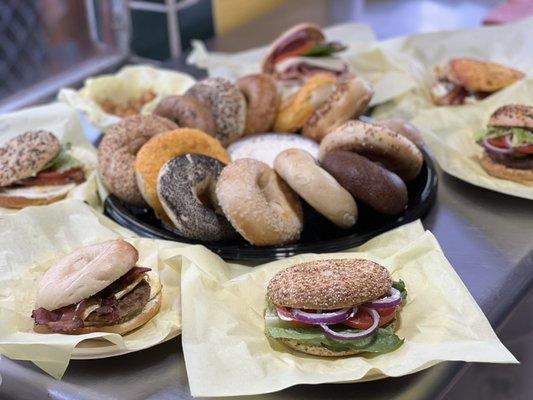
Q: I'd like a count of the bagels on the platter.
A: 13